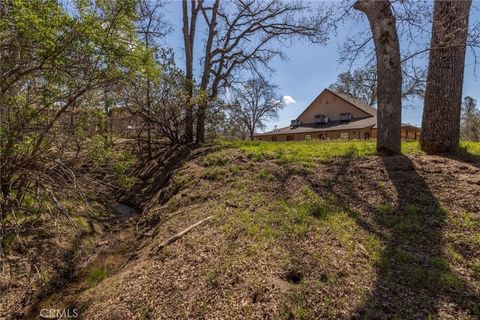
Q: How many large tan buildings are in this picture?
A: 1